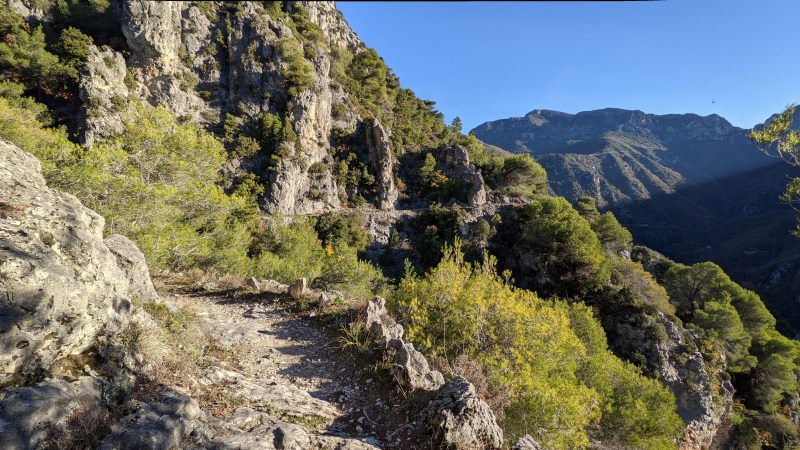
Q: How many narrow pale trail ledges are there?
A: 1